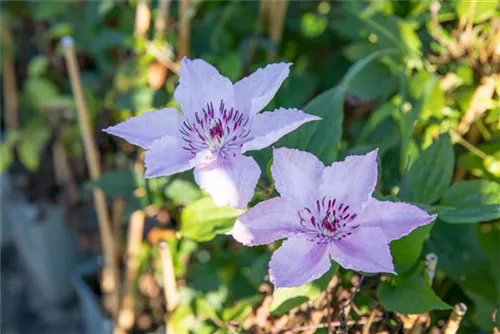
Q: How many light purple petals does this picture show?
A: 12